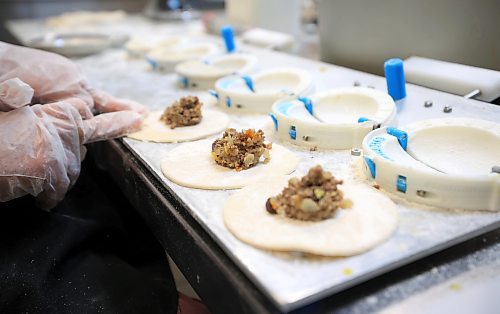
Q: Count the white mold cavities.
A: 6